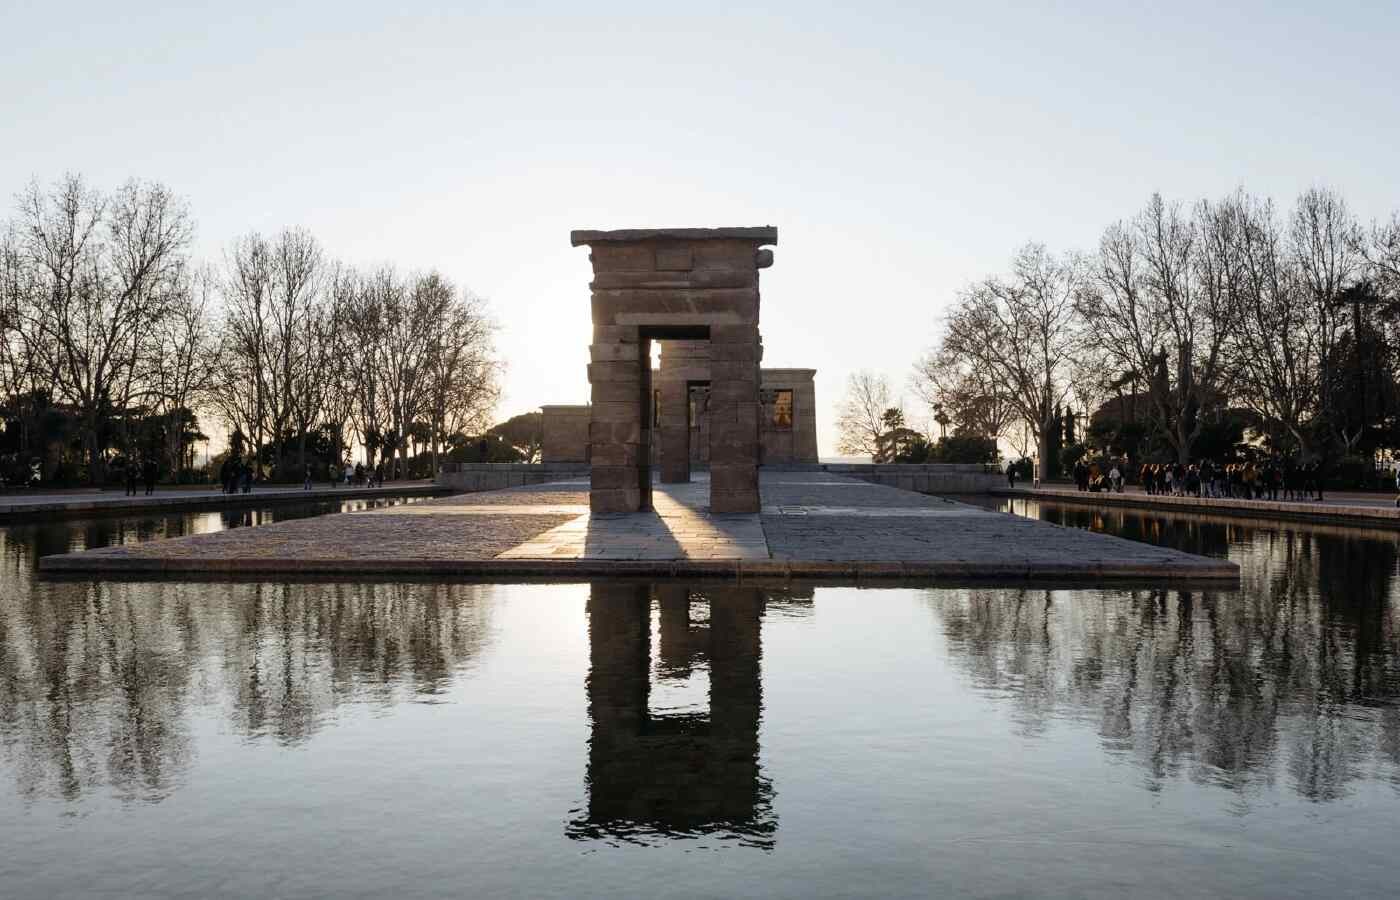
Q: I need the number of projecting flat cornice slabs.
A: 1